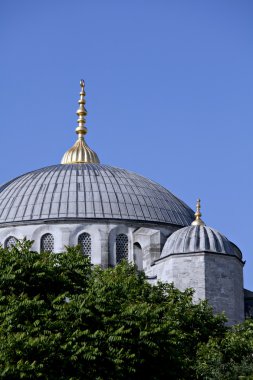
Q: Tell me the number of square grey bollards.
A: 0